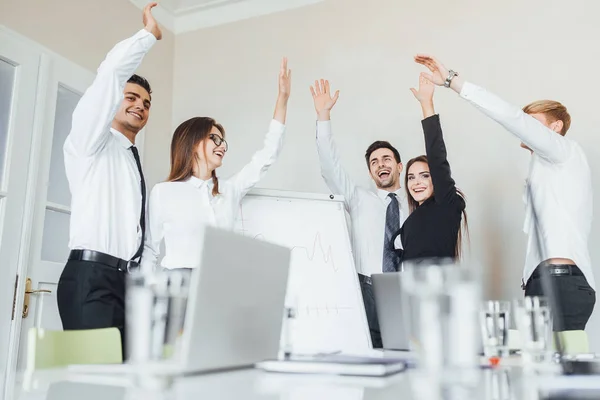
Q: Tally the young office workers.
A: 5